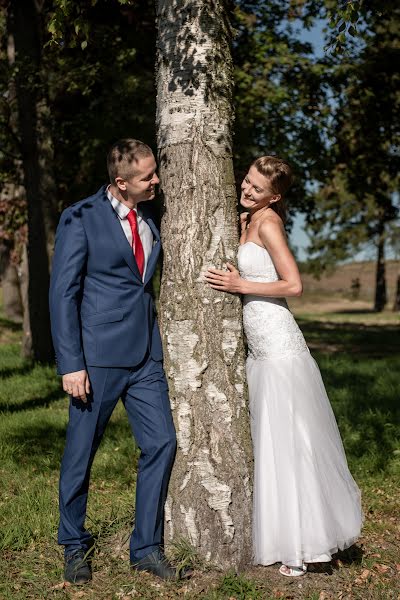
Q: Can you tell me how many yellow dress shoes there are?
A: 0